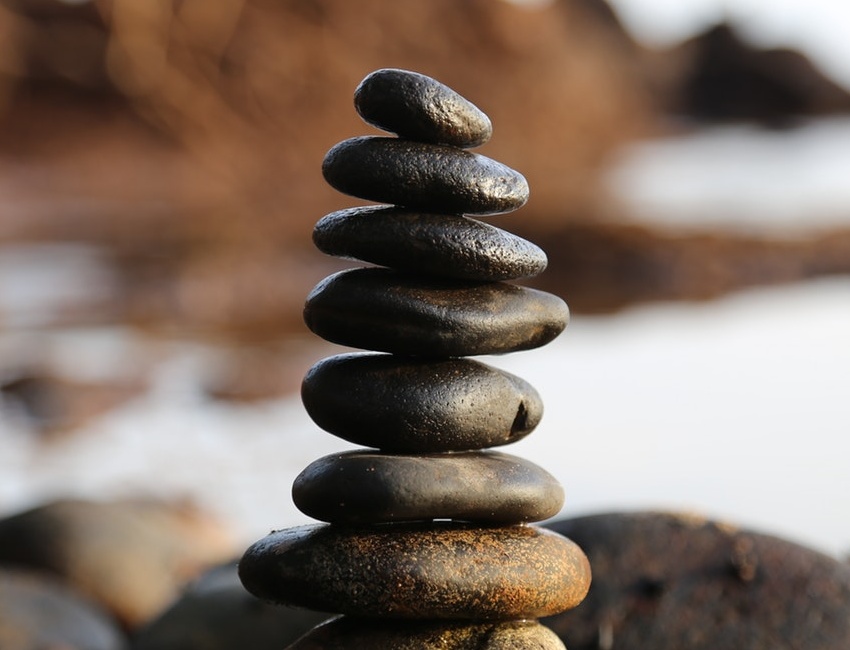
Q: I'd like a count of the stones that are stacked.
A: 8